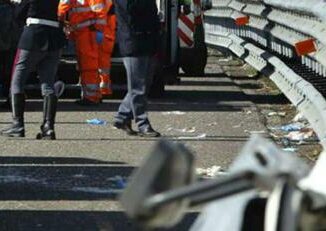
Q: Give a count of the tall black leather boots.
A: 2